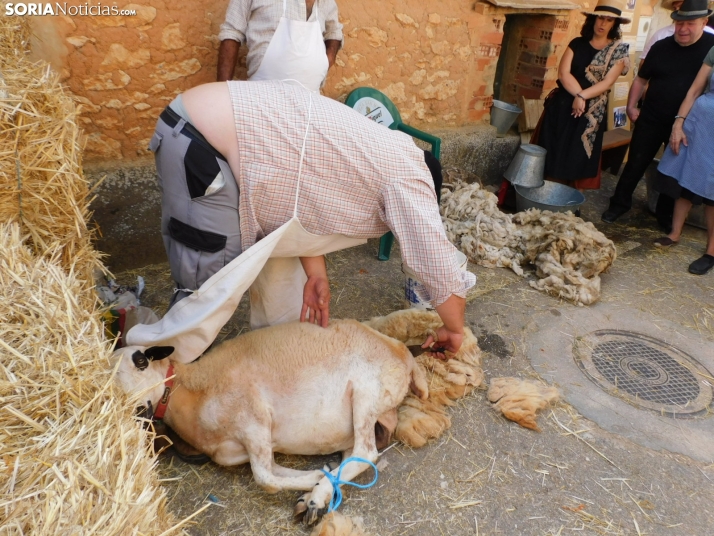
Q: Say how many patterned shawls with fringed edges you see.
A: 1